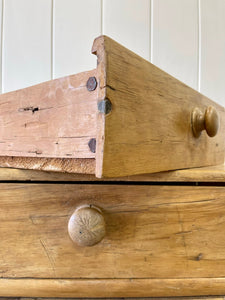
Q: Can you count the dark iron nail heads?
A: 3